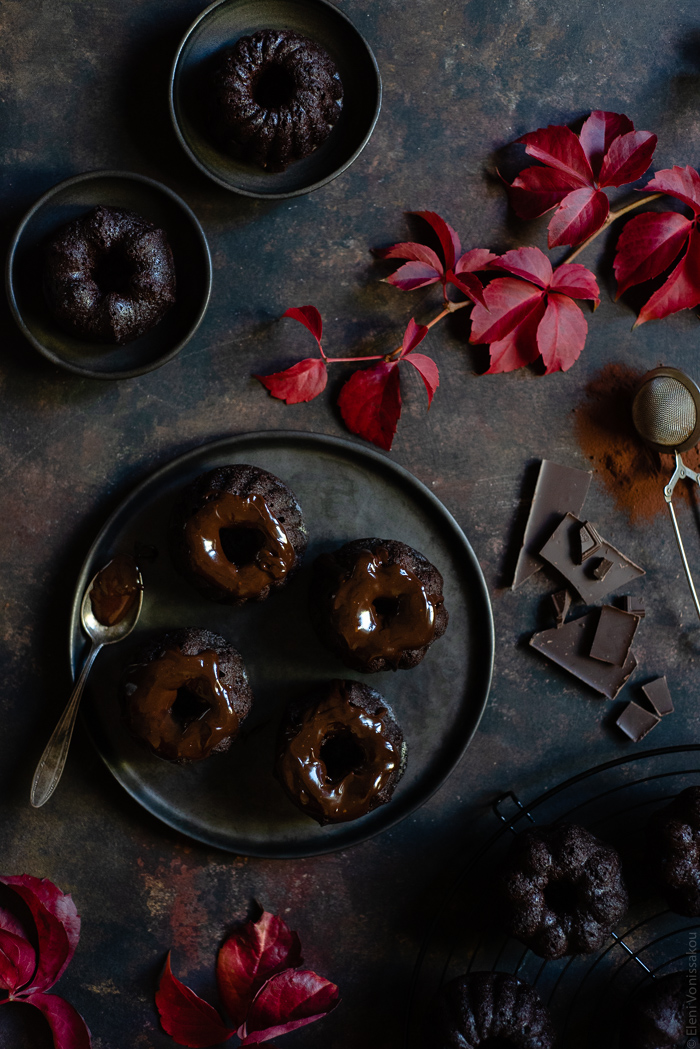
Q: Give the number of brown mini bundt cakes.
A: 10